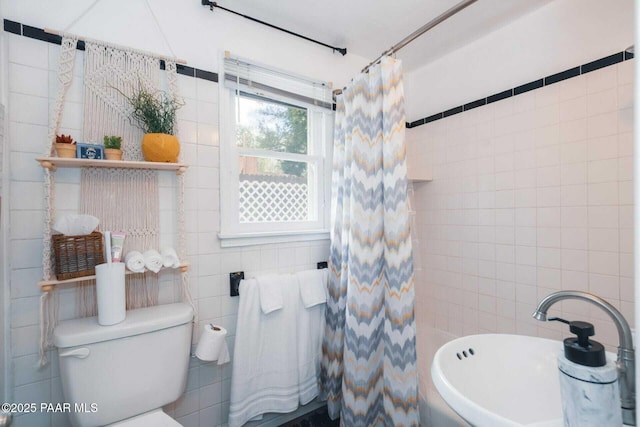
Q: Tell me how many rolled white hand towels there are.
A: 3